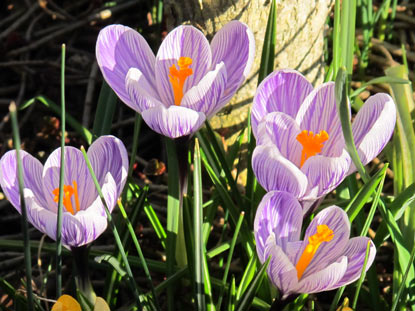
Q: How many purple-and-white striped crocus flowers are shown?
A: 4